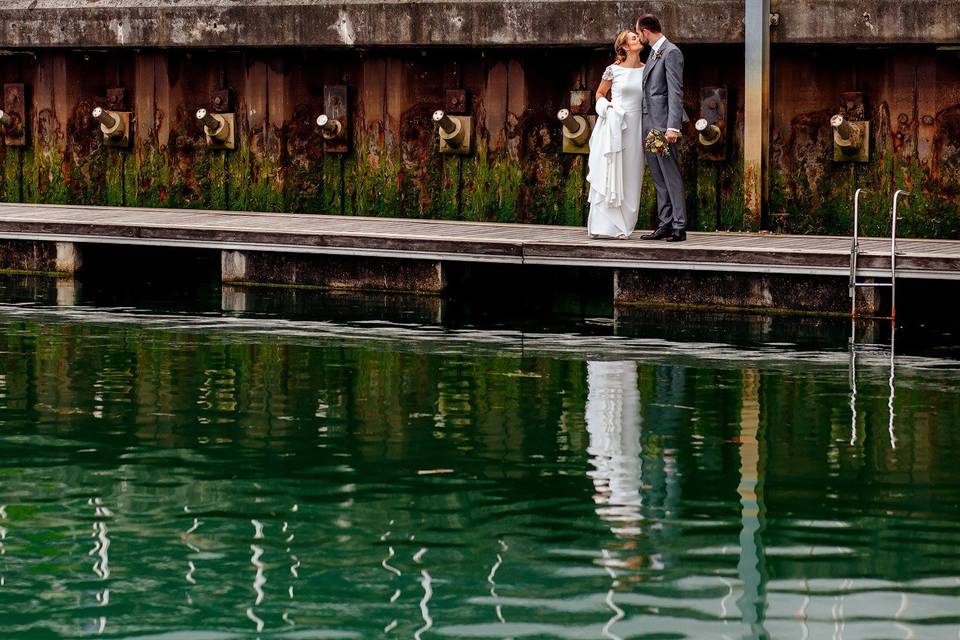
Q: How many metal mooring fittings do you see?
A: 8